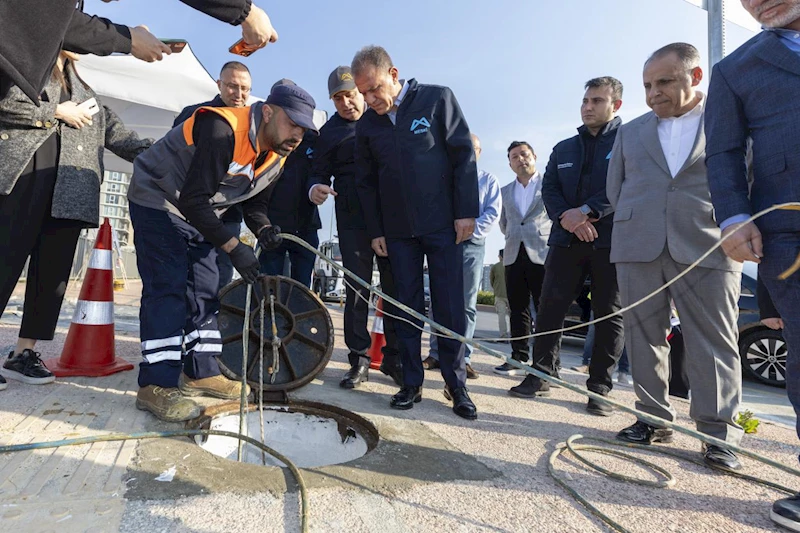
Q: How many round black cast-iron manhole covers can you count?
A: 1